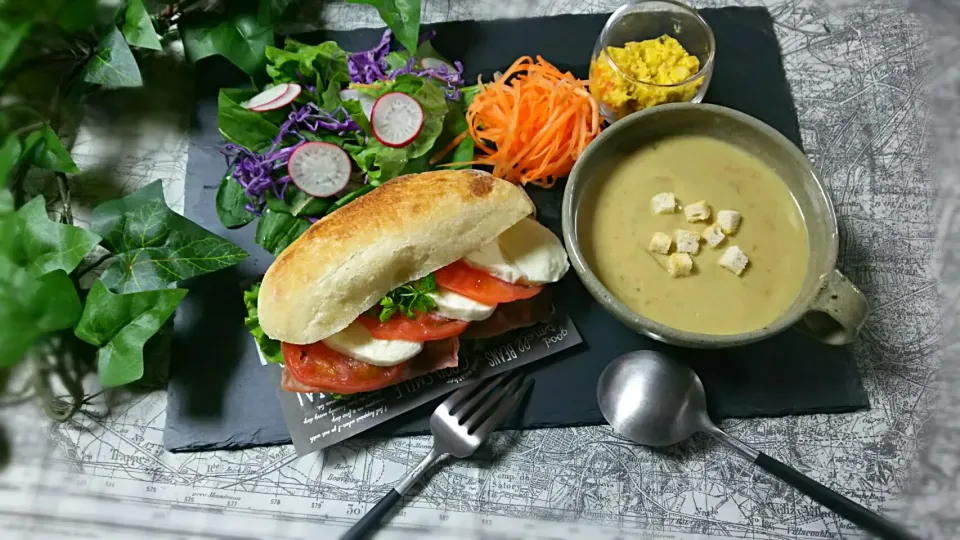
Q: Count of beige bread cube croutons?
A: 8